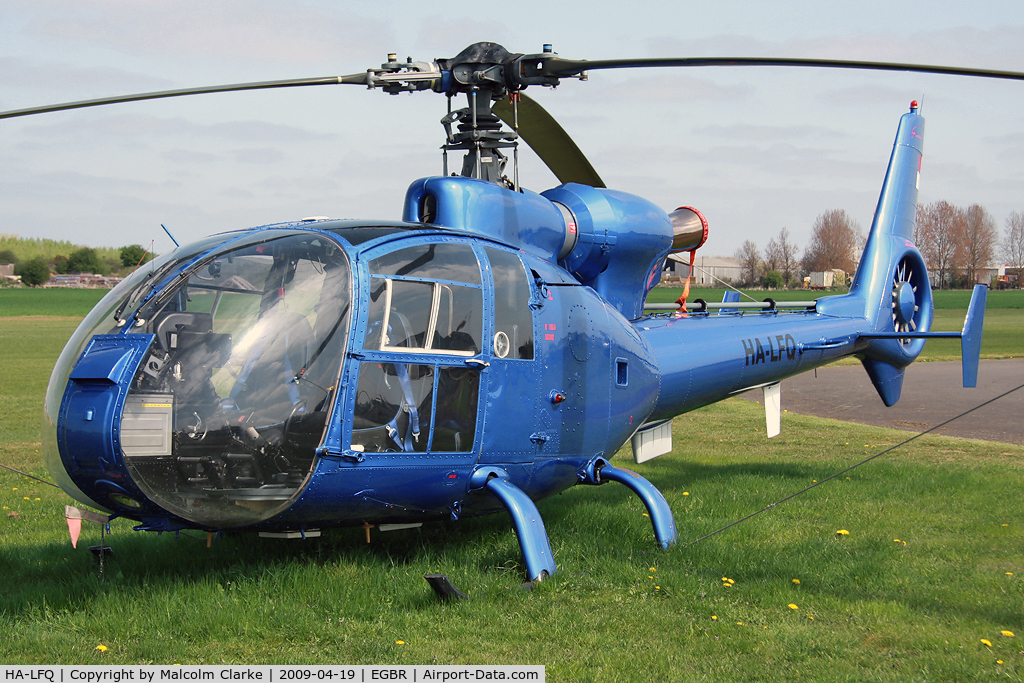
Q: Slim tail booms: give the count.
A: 1